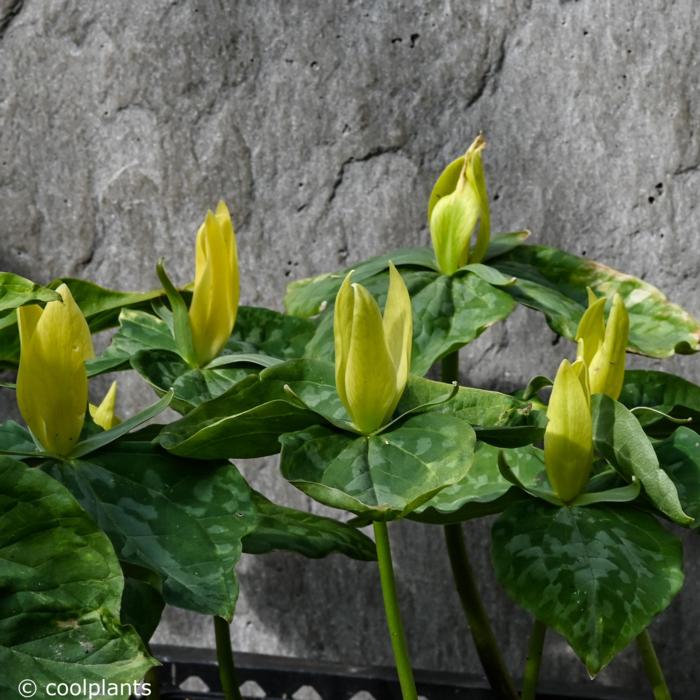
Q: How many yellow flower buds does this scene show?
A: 7